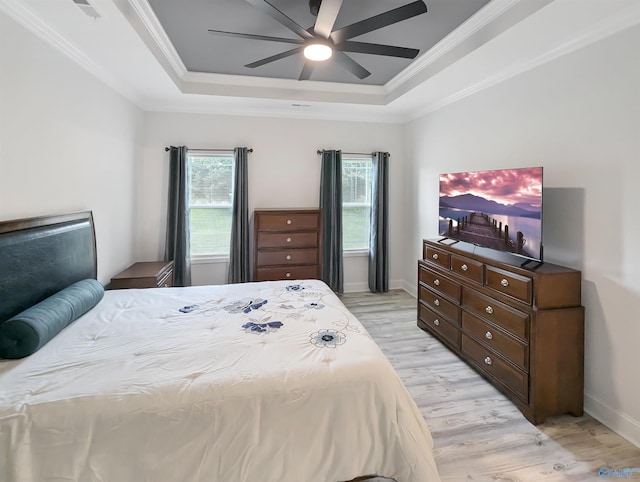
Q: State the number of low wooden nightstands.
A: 1